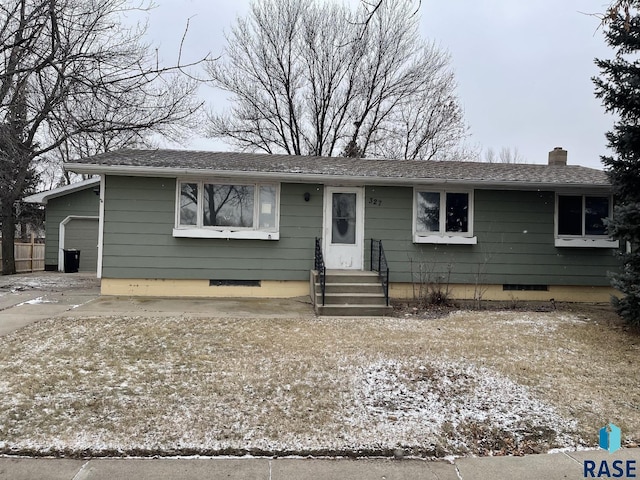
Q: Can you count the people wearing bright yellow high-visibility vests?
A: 0